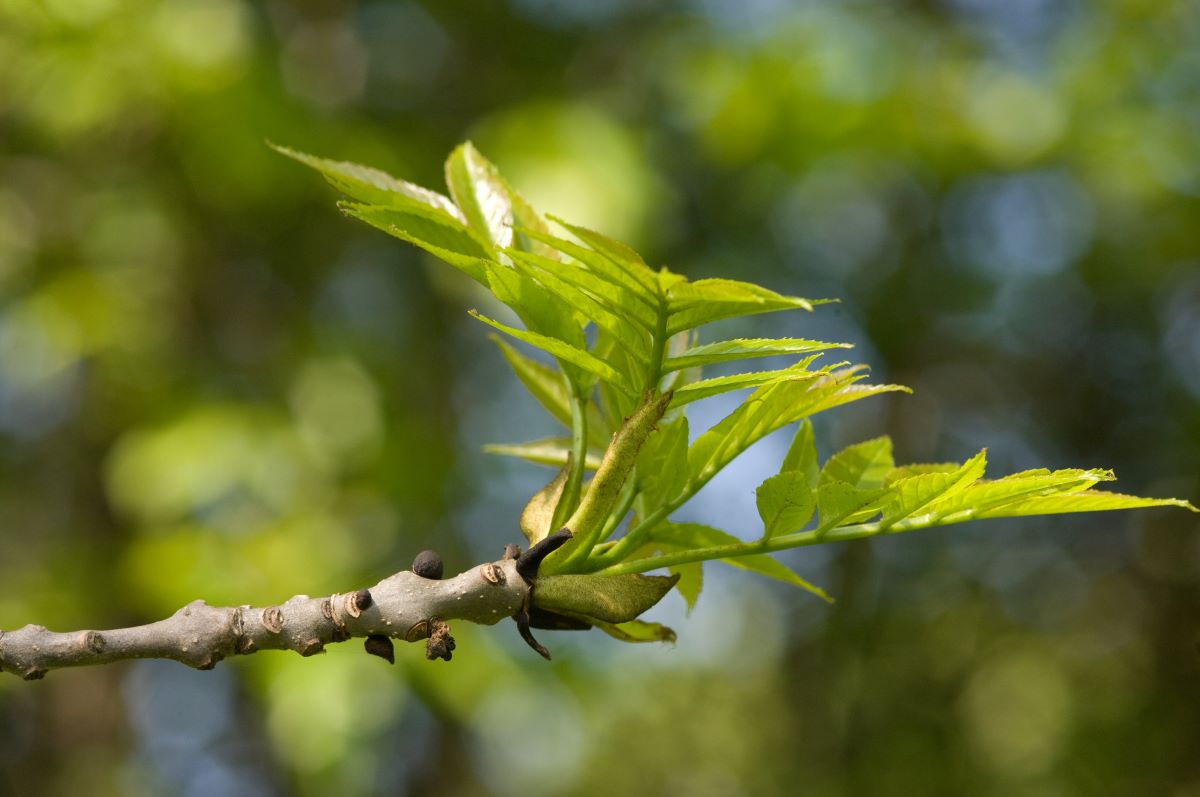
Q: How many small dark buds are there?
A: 3